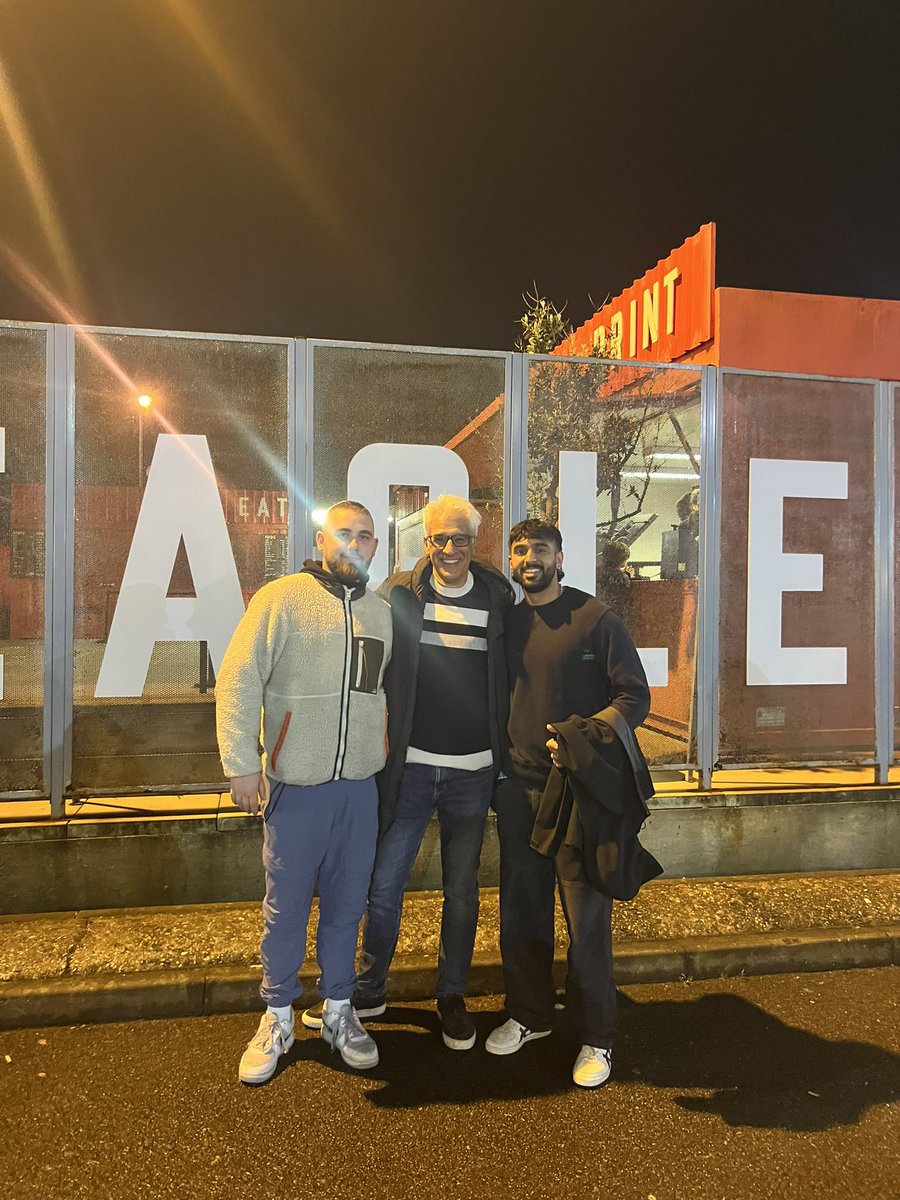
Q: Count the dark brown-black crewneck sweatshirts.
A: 1